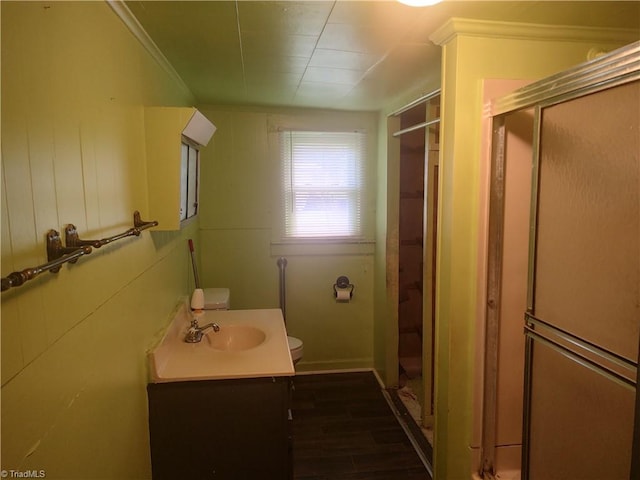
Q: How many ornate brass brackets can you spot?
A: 3